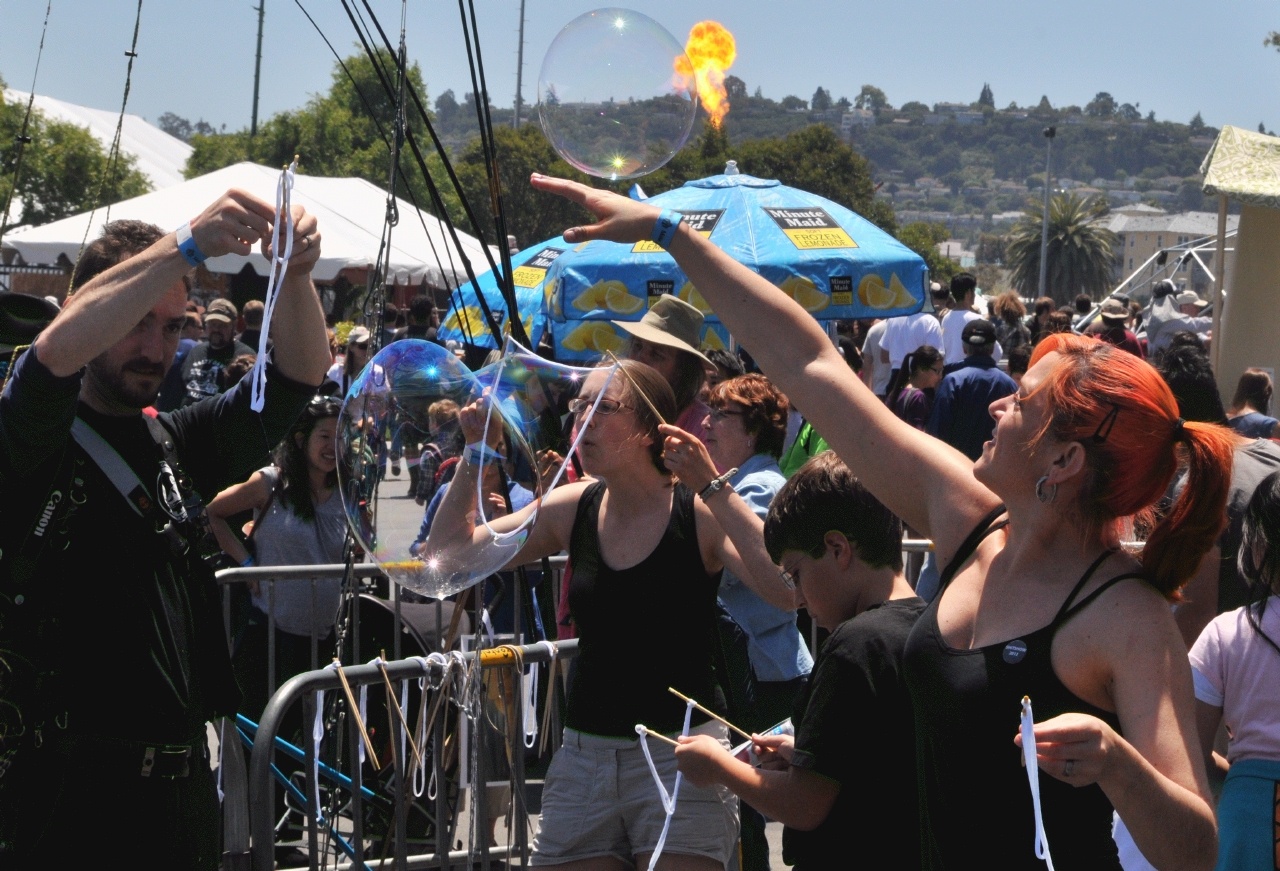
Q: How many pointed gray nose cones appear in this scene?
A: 0